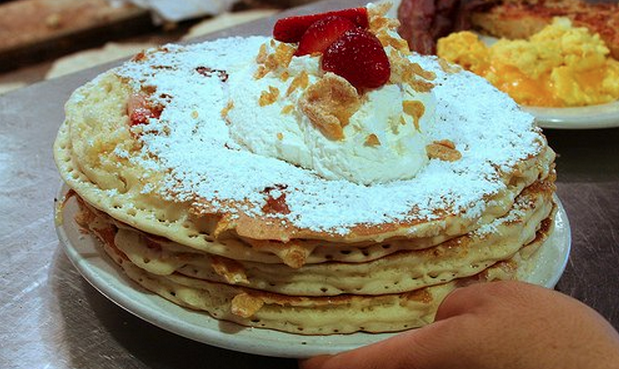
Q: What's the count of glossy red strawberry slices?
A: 3